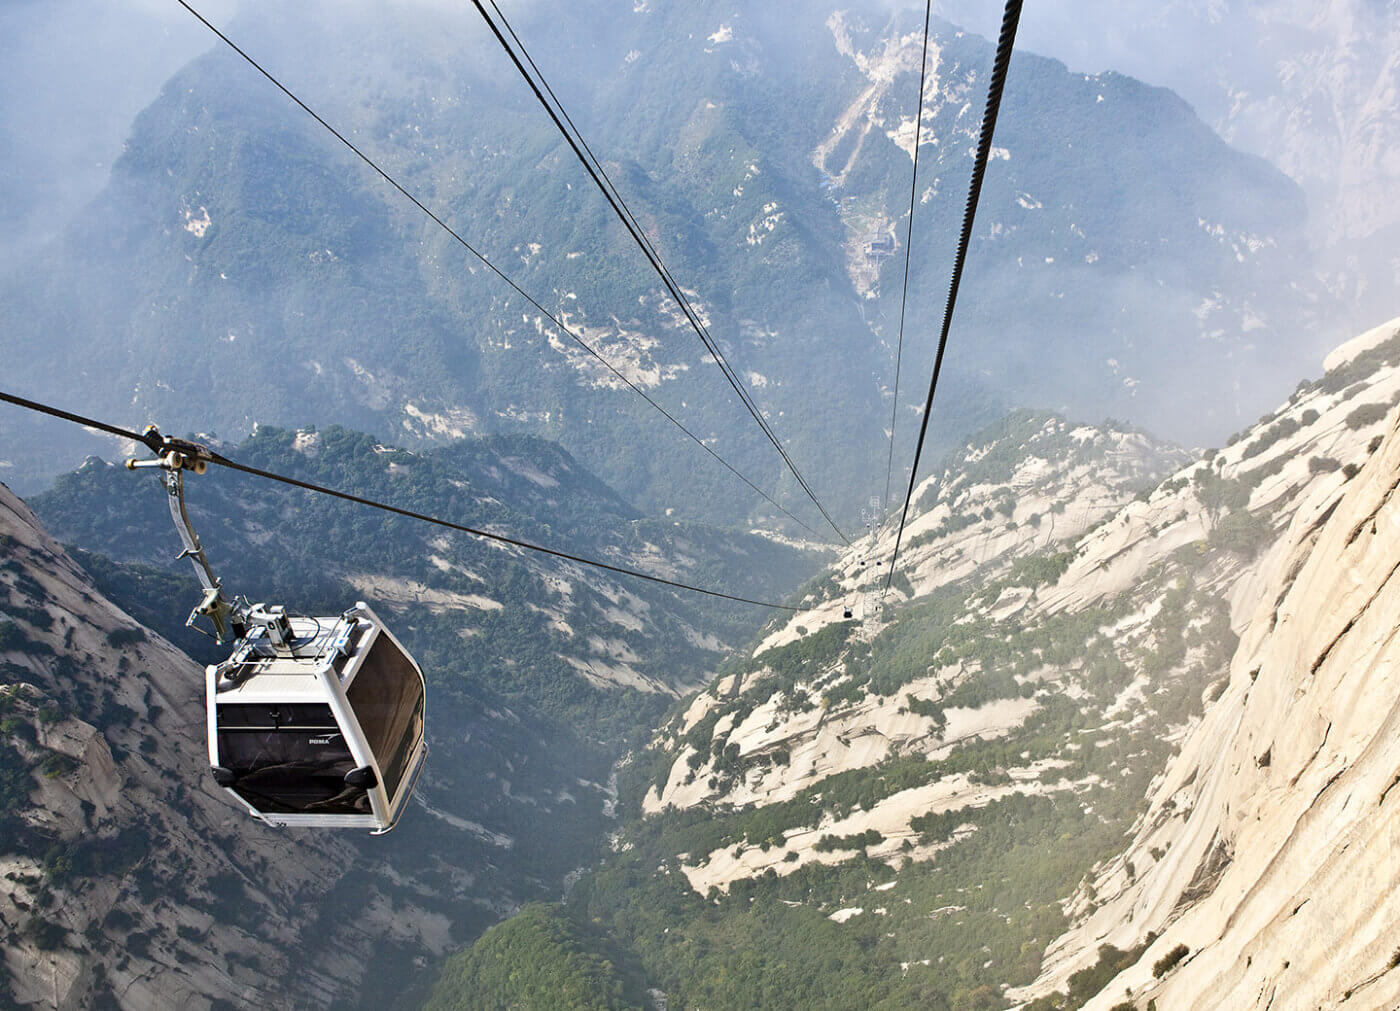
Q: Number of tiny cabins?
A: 5